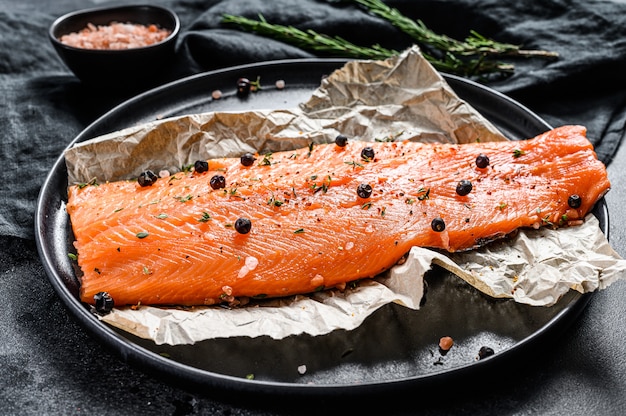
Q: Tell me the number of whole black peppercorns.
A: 15